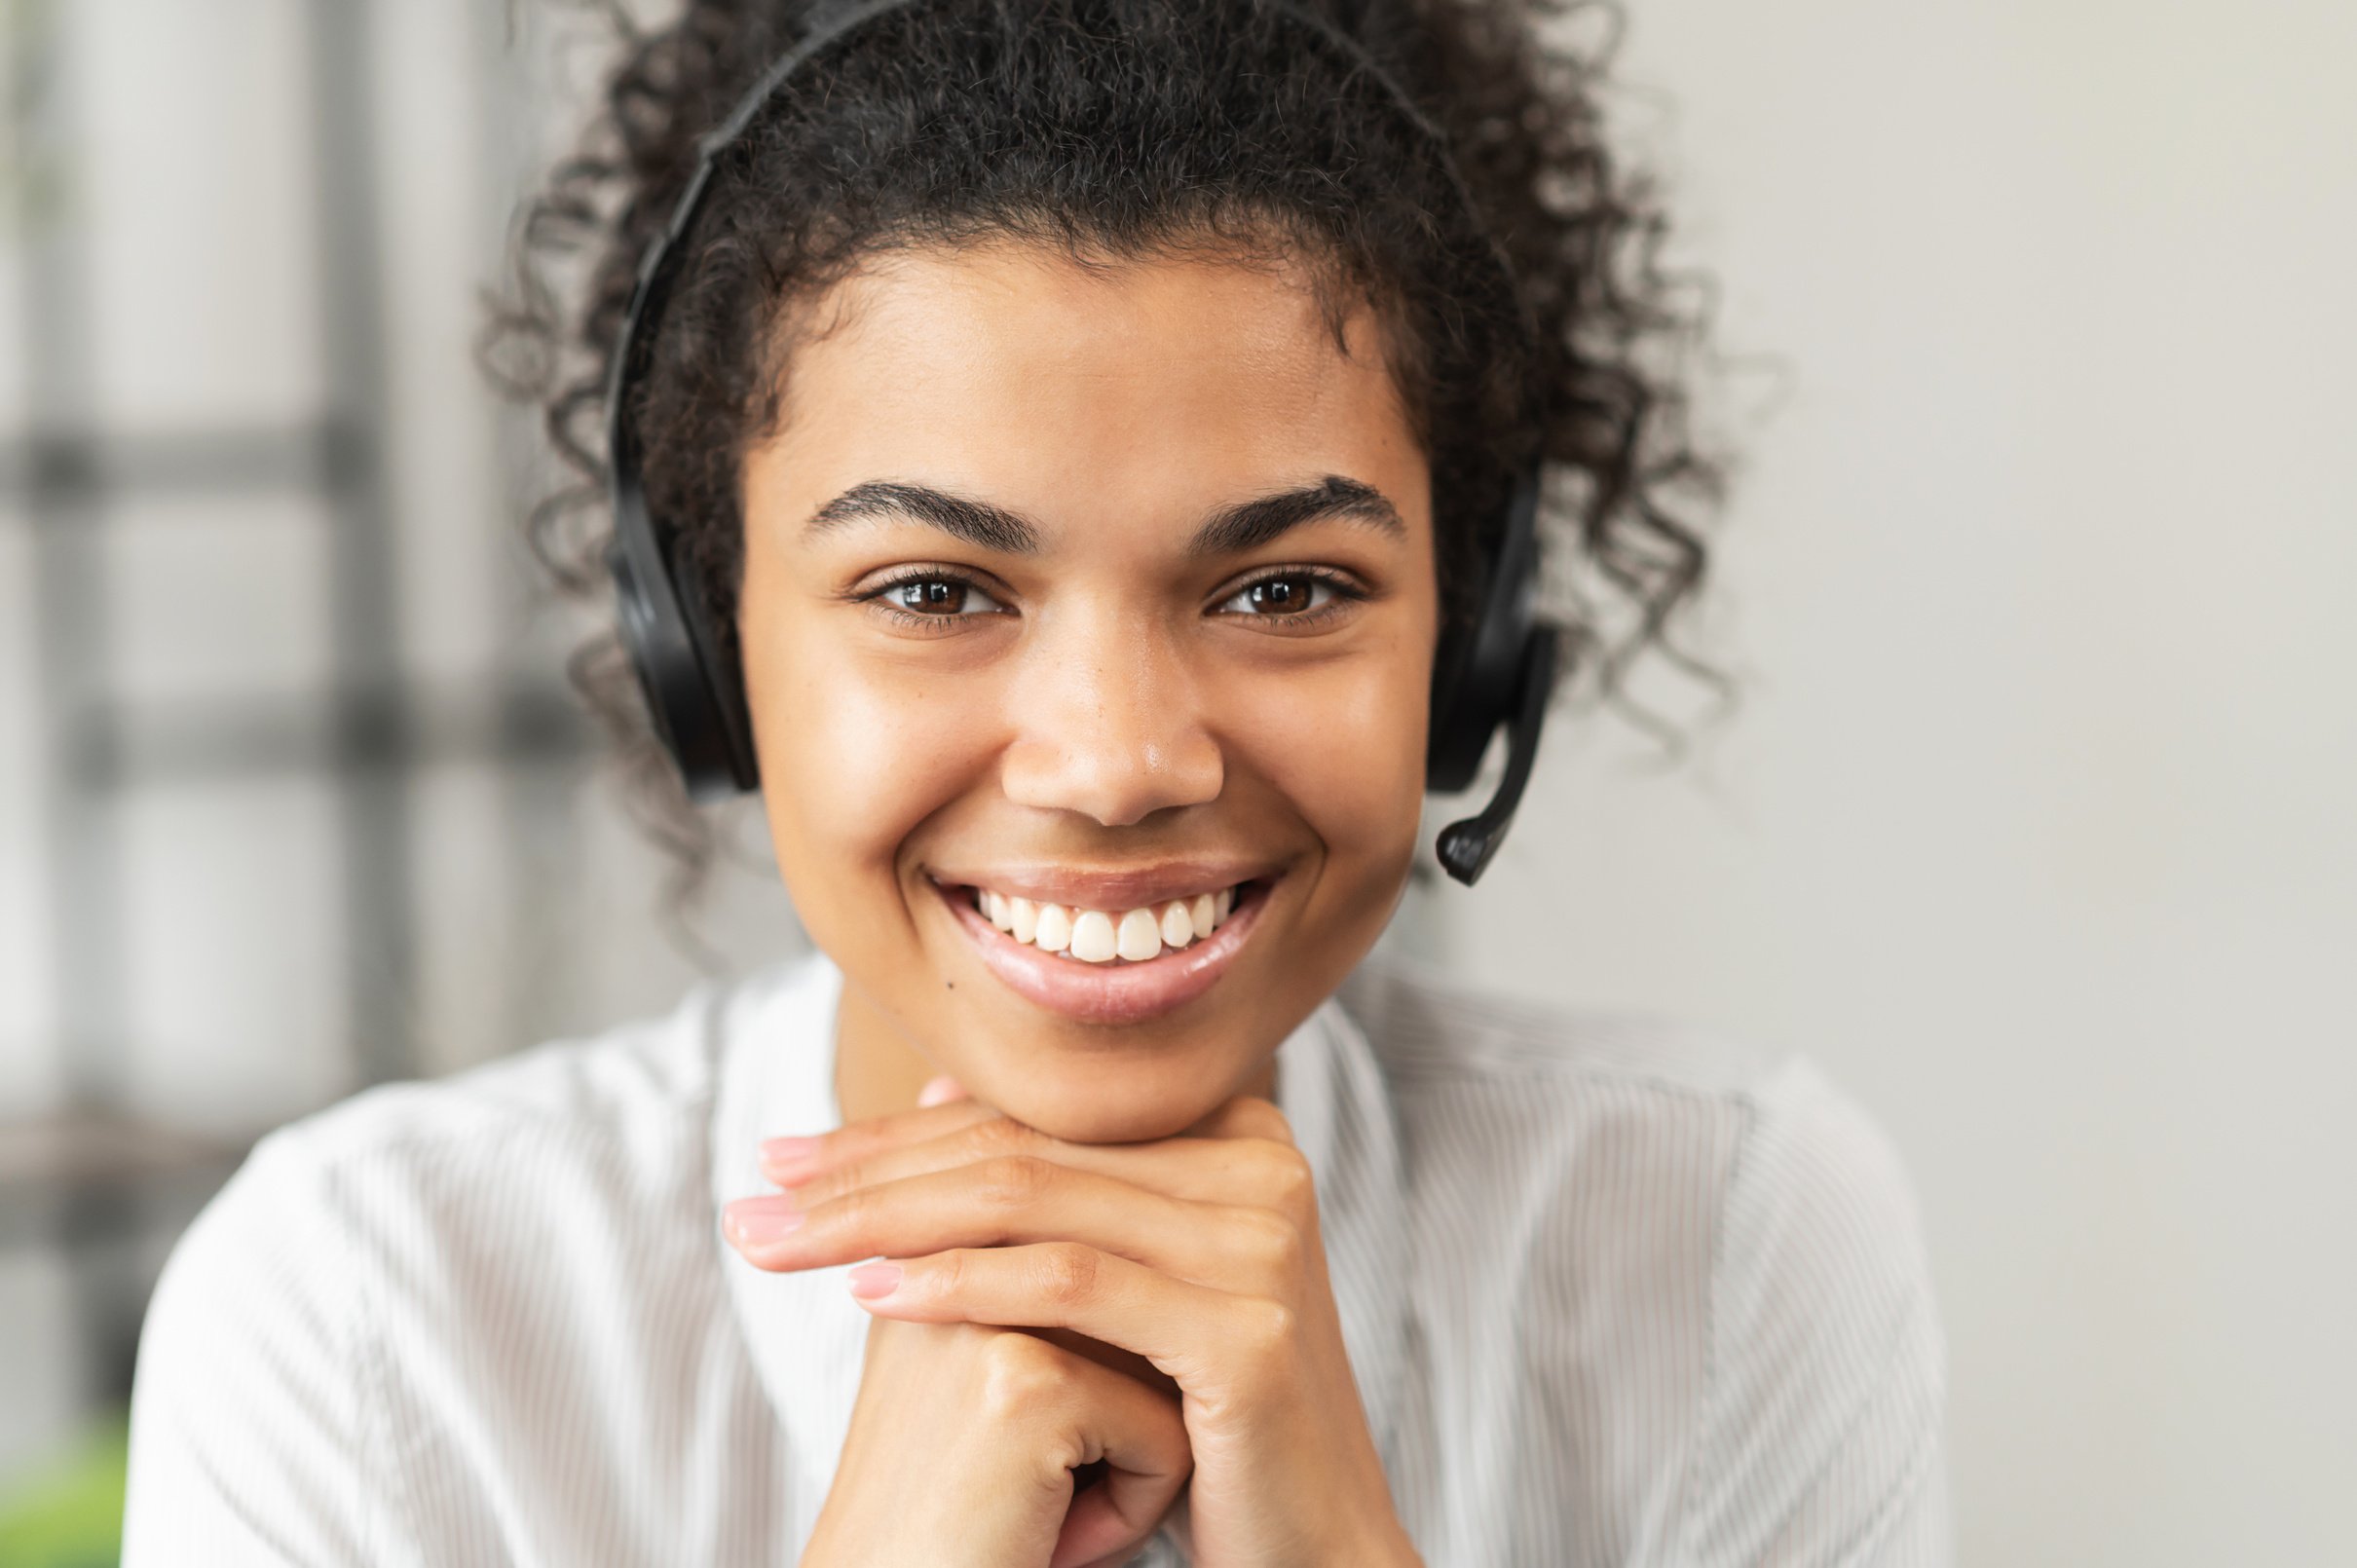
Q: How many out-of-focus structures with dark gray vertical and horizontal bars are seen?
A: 1